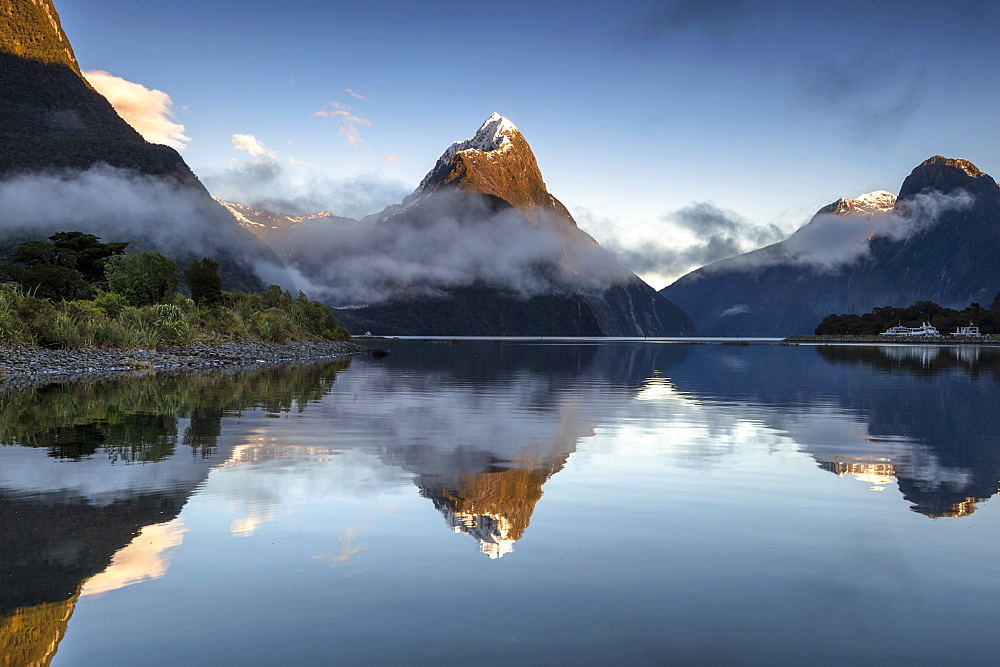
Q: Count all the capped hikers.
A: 0